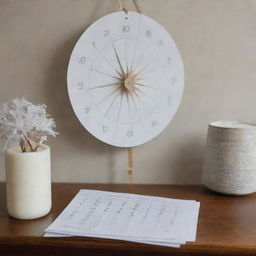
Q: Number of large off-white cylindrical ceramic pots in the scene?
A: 1